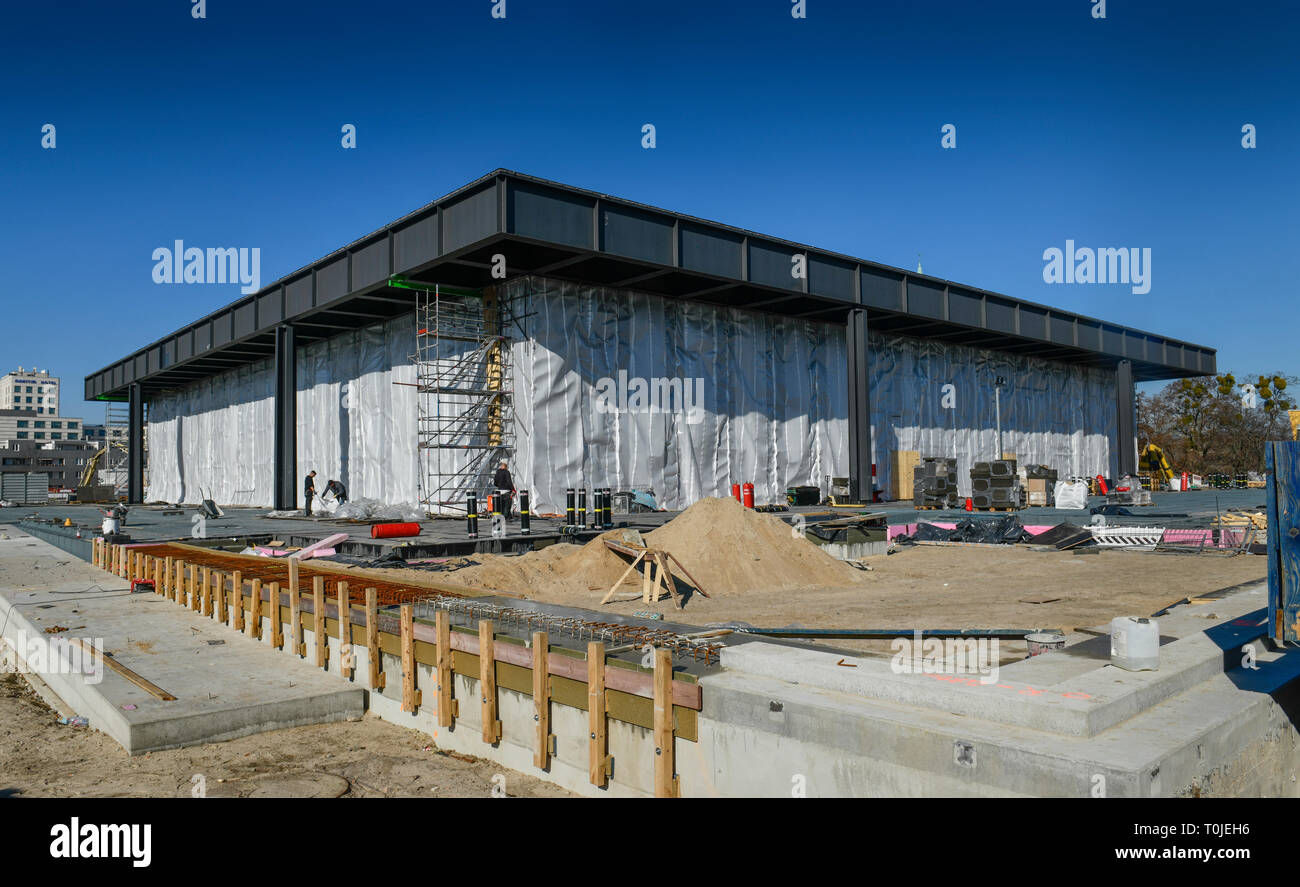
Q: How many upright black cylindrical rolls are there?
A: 7